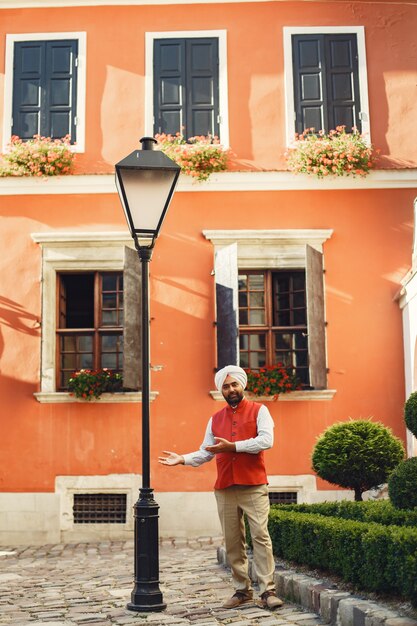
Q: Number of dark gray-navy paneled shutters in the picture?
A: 6